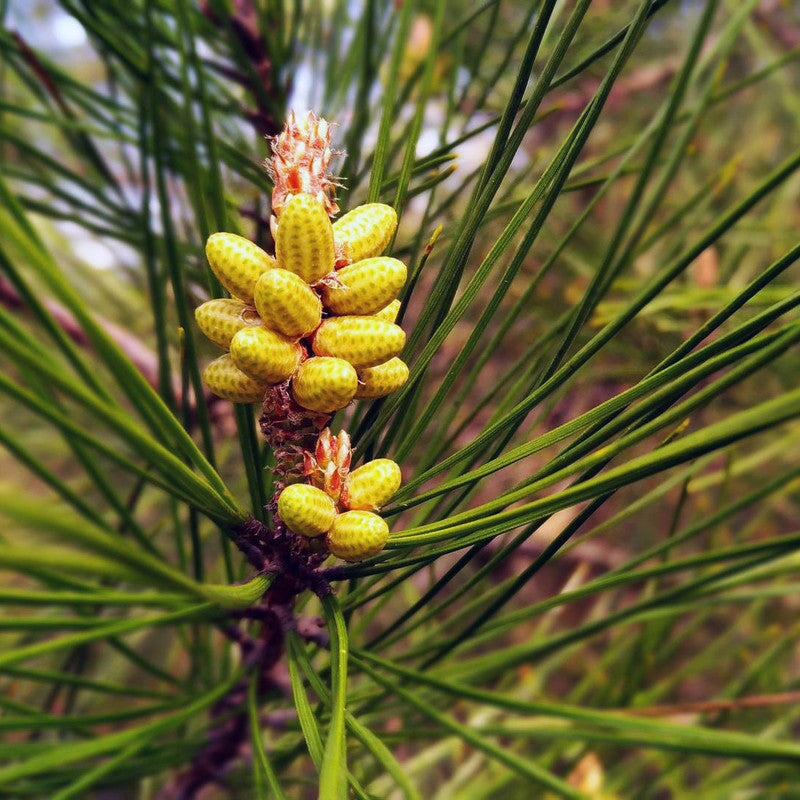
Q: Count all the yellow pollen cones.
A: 15